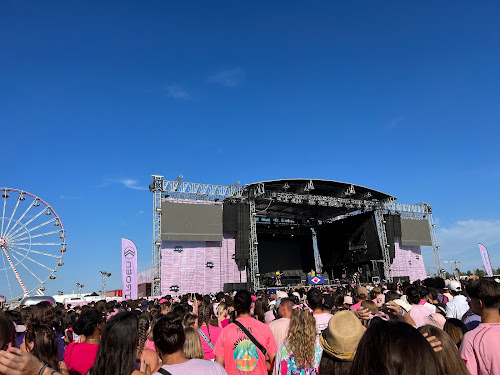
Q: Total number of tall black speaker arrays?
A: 2